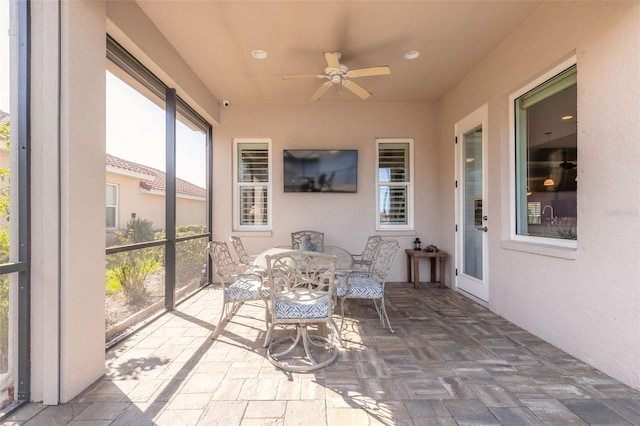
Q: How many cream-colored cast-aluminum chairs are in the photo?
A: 6